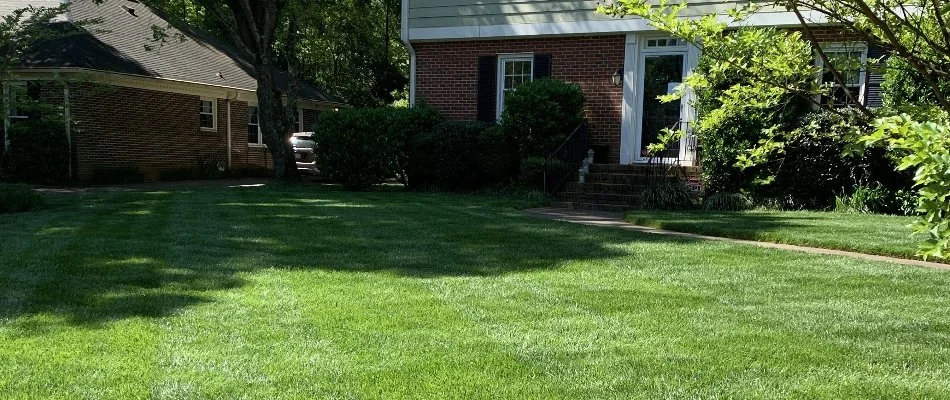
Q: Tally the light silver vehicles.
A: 1